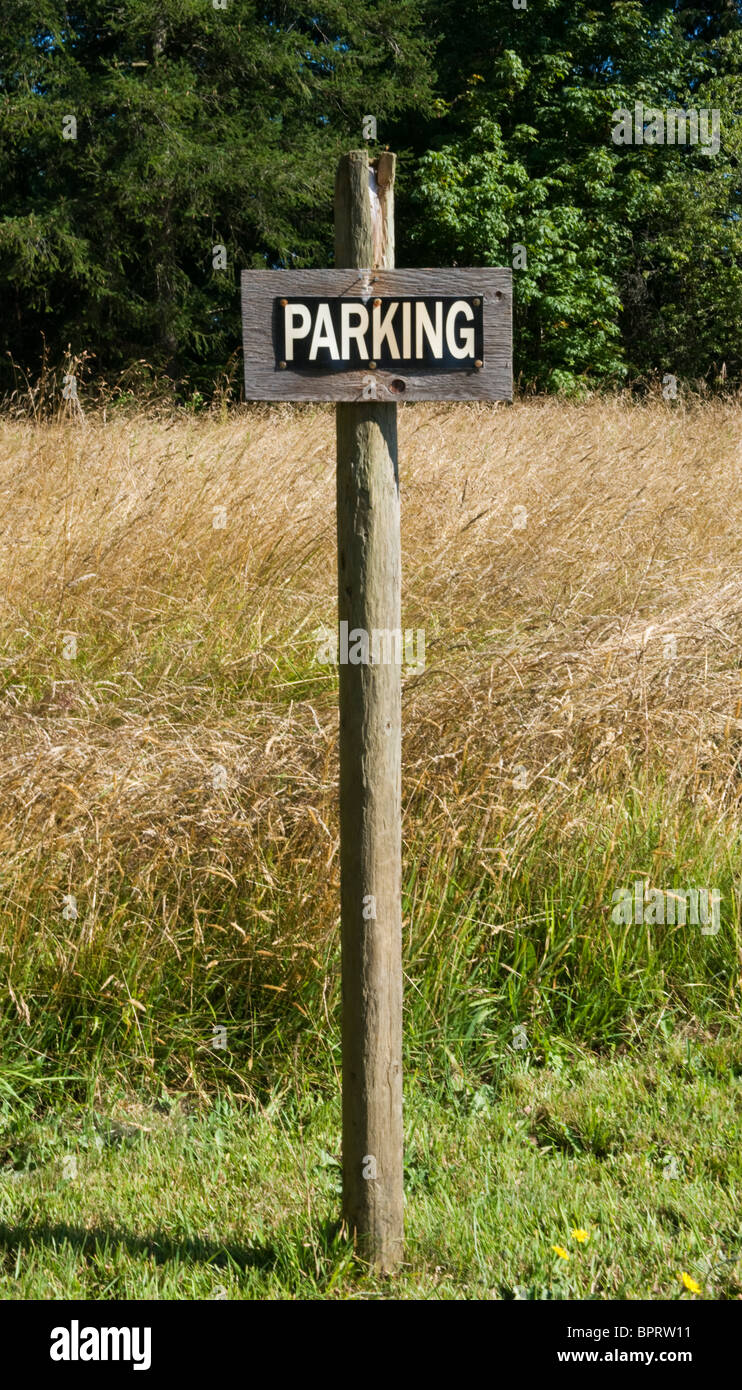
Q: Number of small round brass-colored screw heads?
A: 6